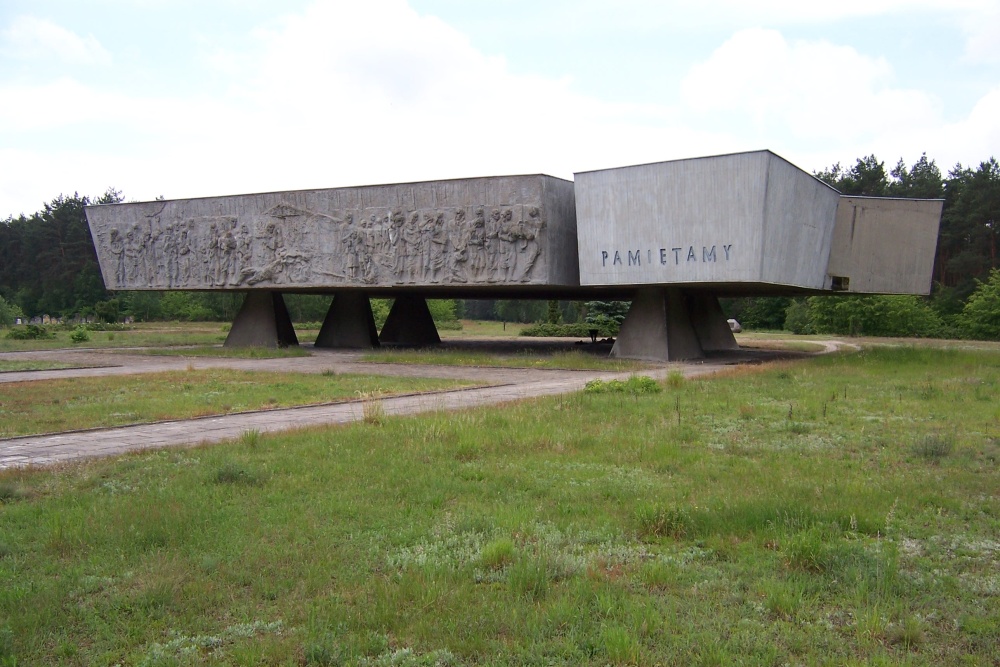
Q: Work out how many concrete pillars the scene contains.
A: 5